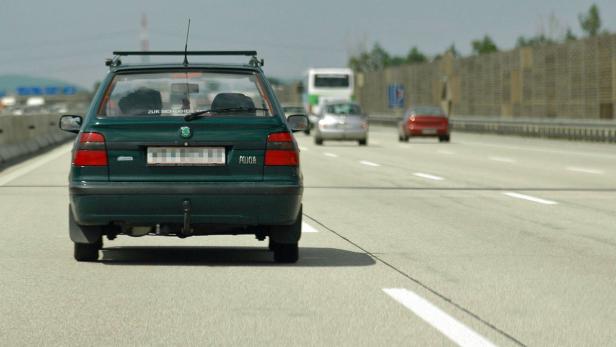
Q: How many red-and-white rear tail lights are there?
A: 2